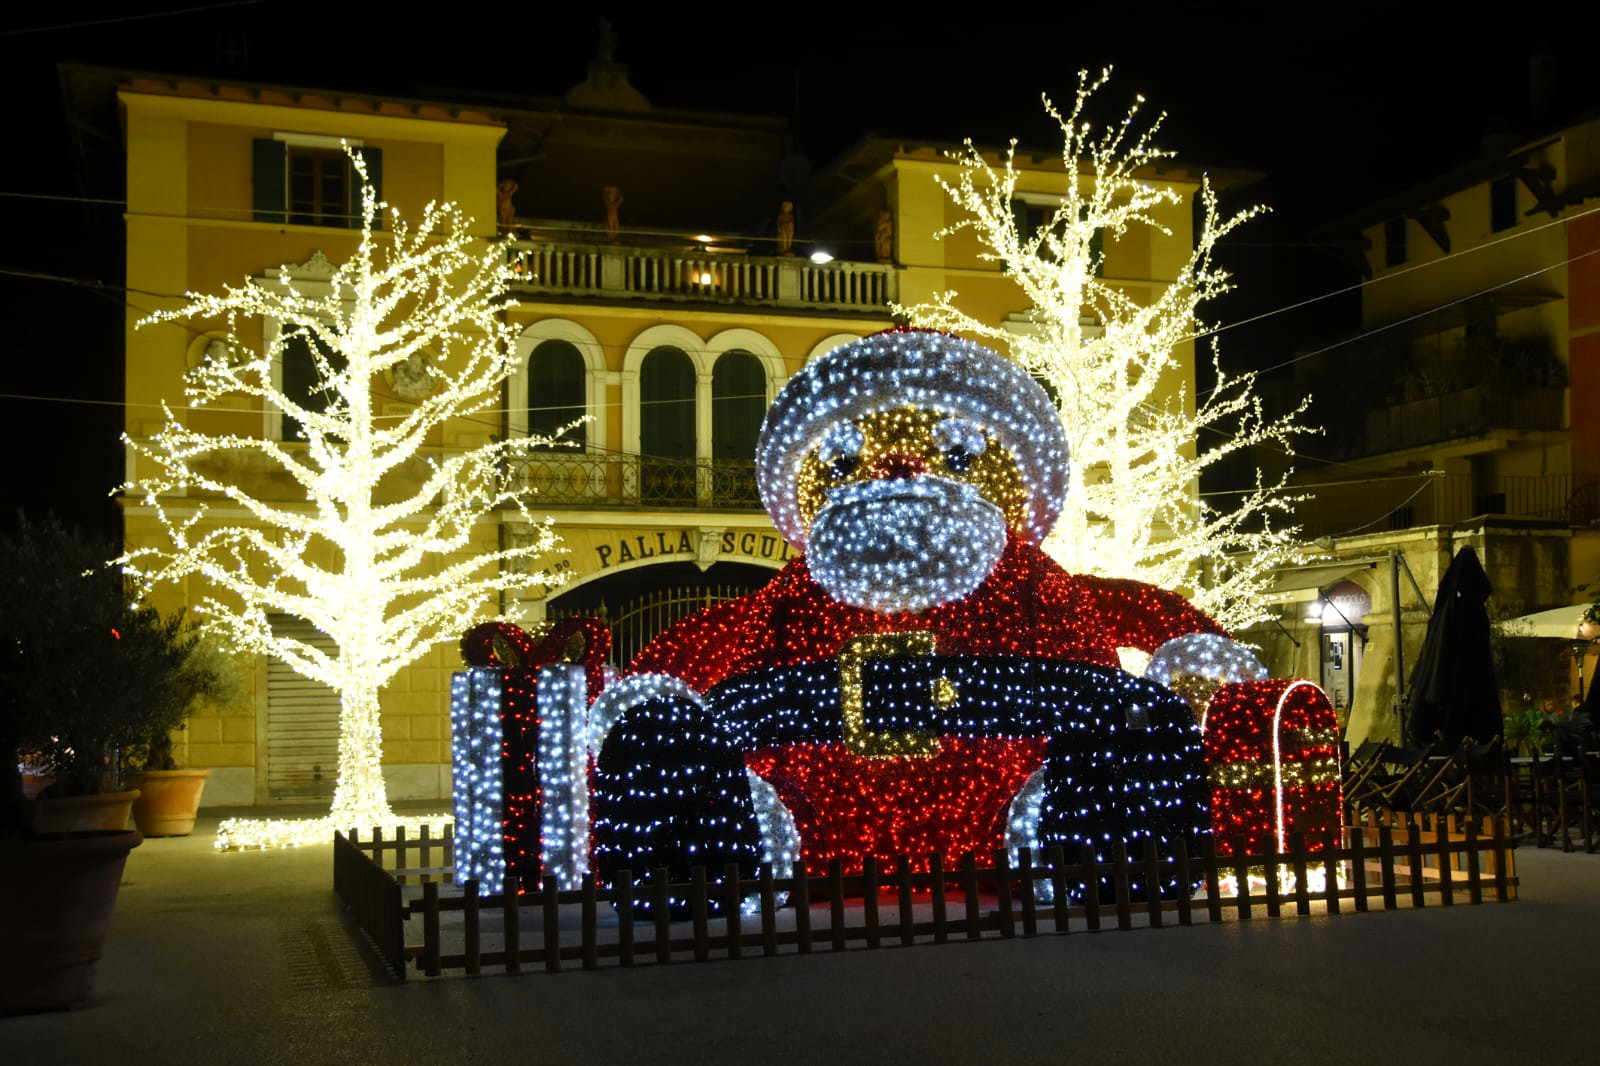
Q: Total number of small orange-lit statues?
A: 4